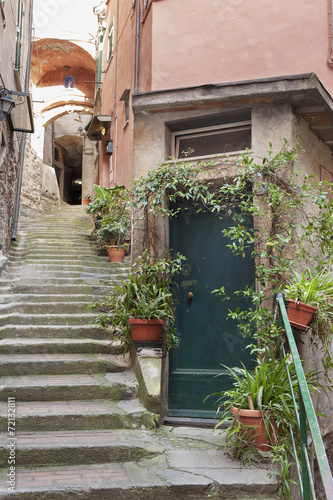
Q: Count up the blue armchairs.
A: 0